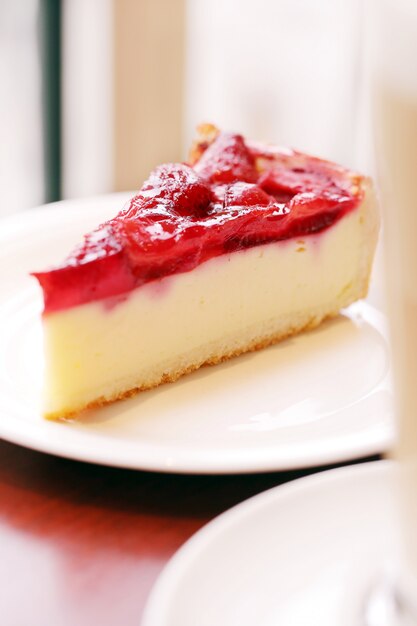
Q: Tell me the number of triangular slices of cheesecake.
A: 1